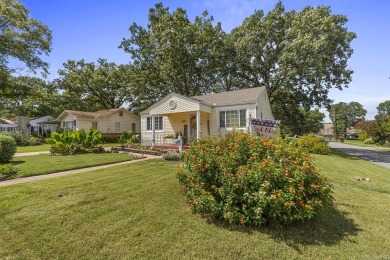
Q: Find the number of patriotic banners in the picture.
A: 1